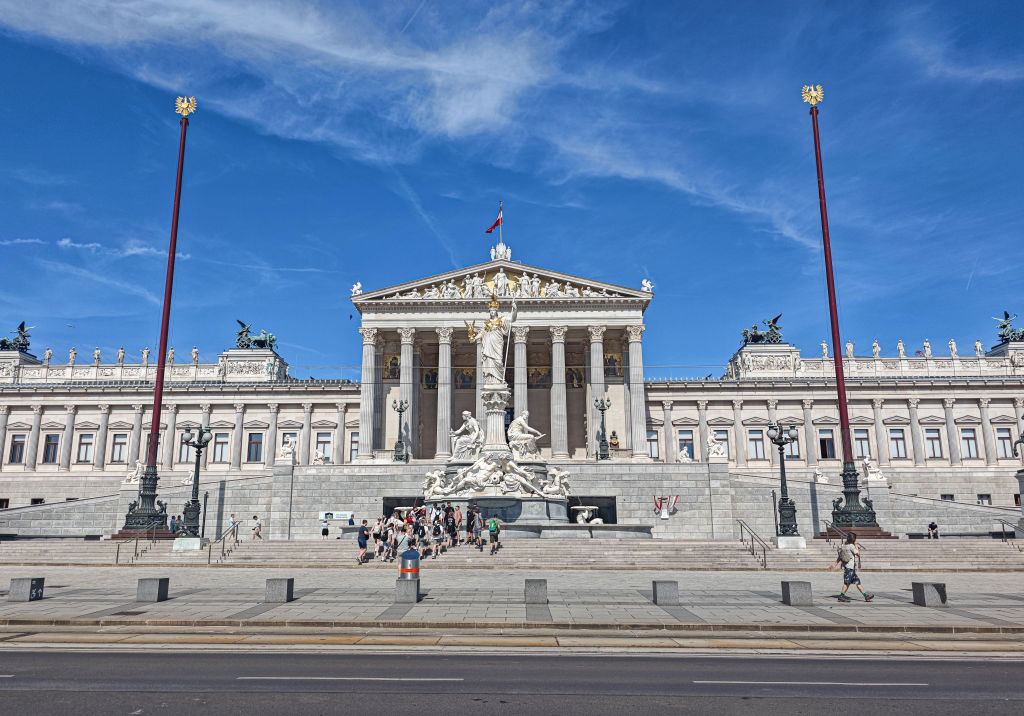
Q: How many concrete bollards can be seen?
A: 8